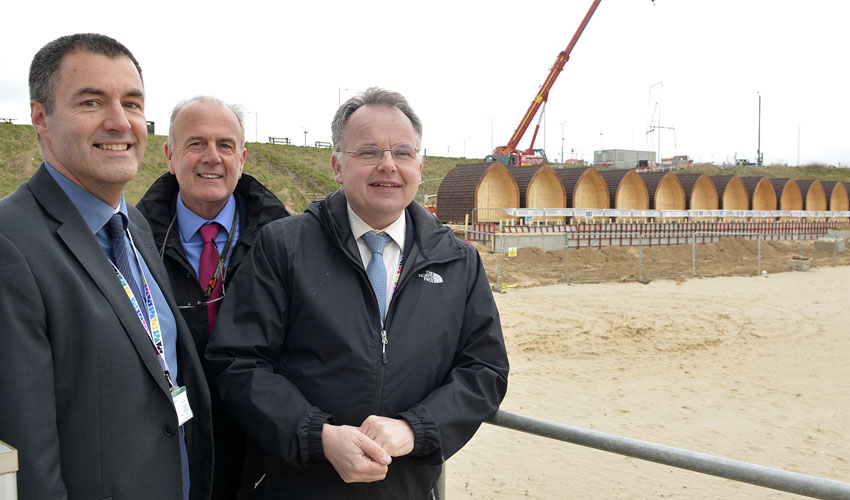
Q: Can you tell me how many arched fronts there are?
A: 11